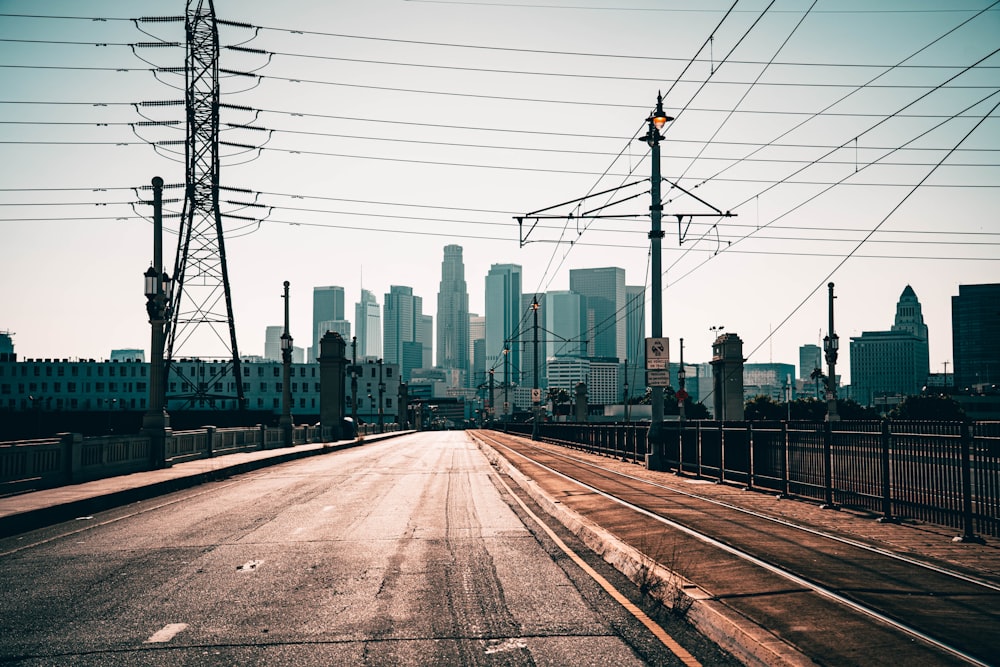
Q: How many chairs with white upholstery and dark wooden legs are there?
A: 0